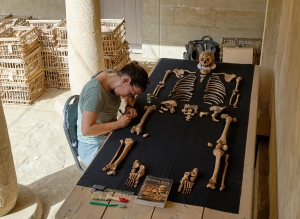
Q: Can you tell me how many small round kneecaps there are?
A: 2